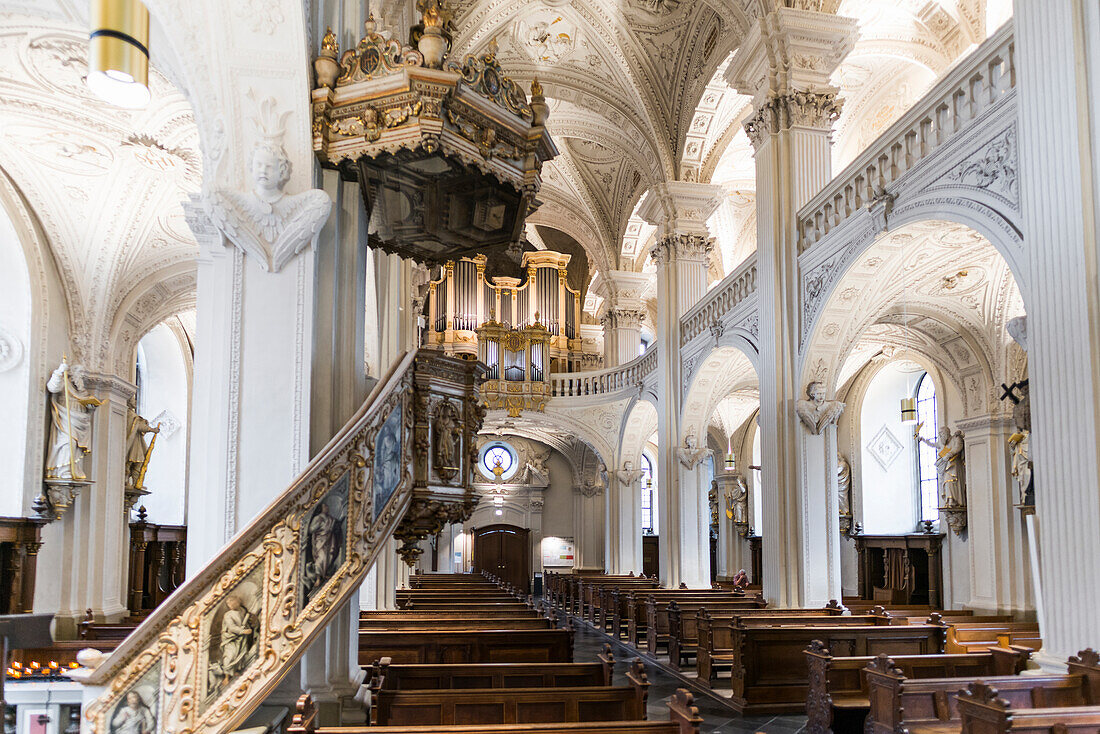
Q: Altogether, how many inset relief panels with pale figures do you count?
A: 4